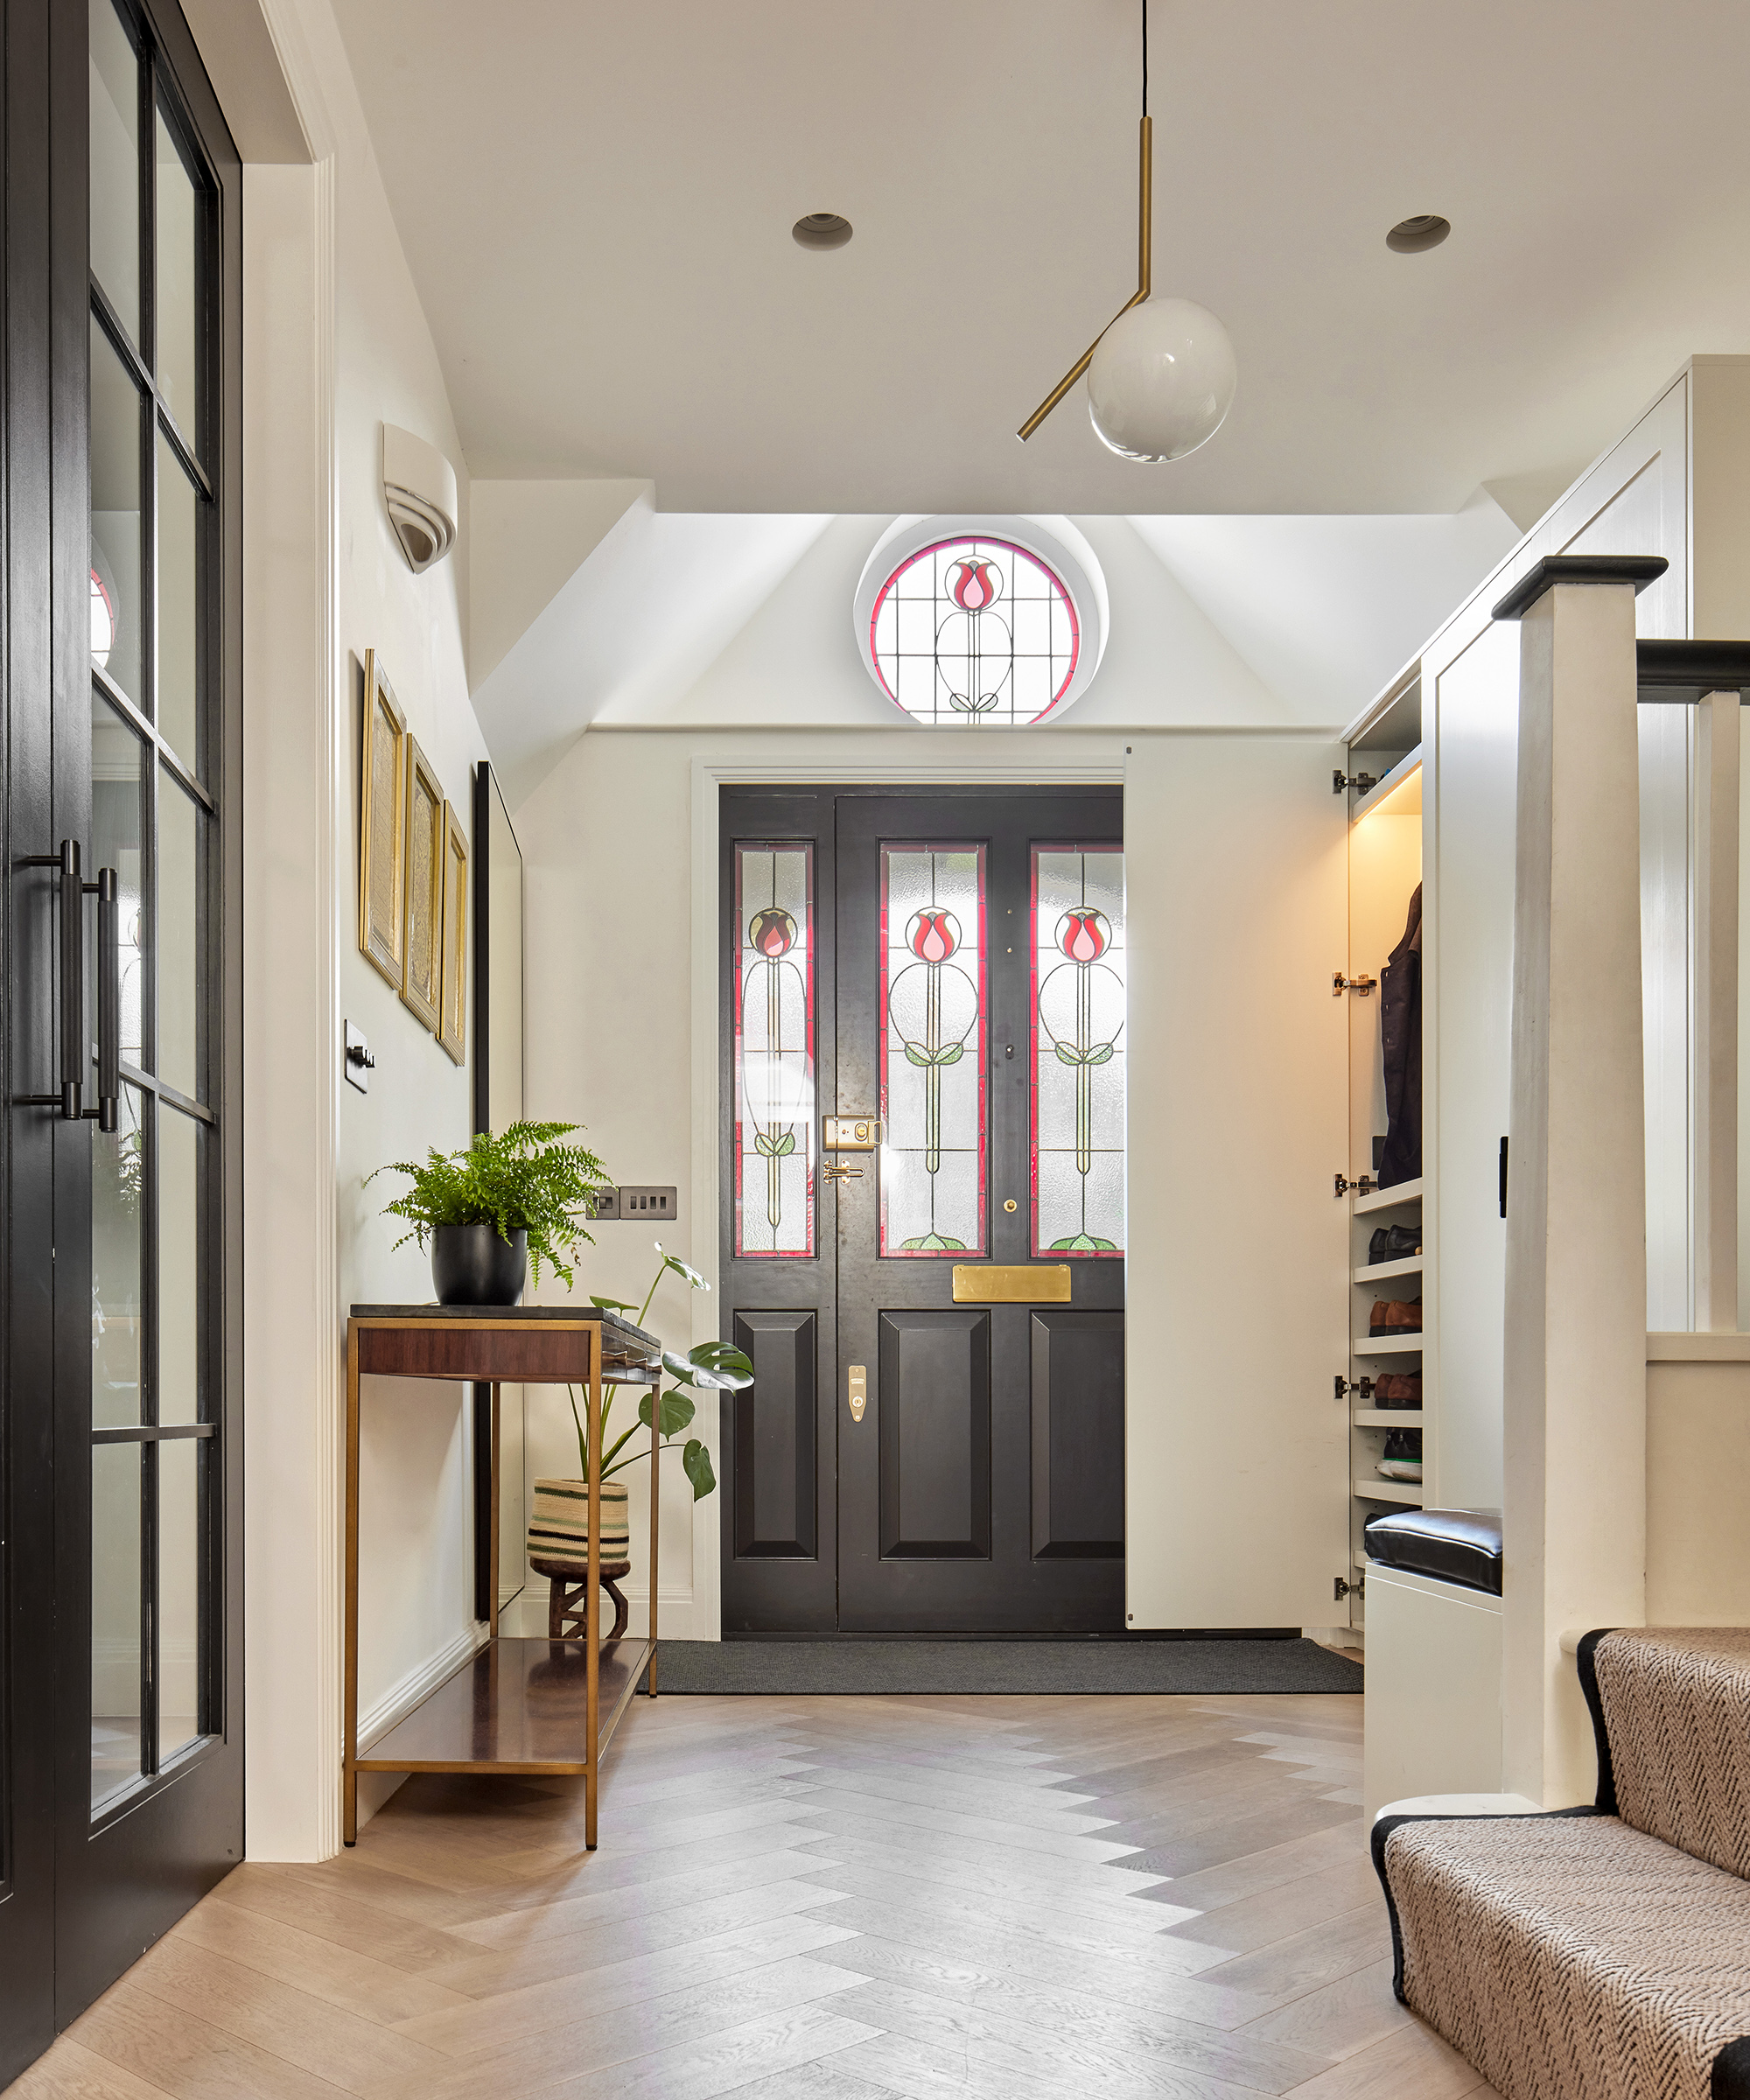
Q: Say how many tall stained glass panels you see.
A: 3